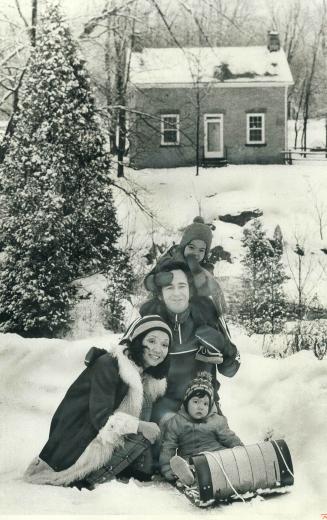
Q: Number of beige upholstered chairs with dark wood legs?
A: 0